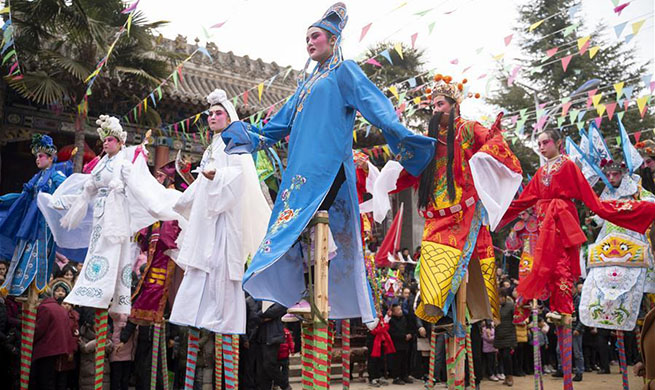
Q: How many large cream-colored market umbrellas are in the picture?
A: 0